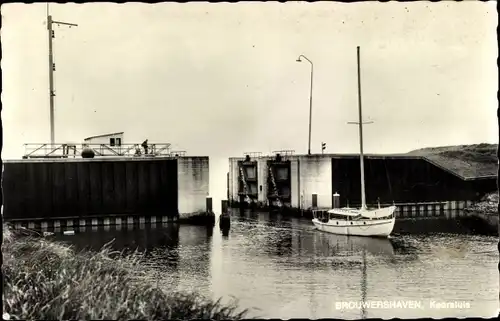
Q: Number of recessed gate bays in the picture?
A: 2